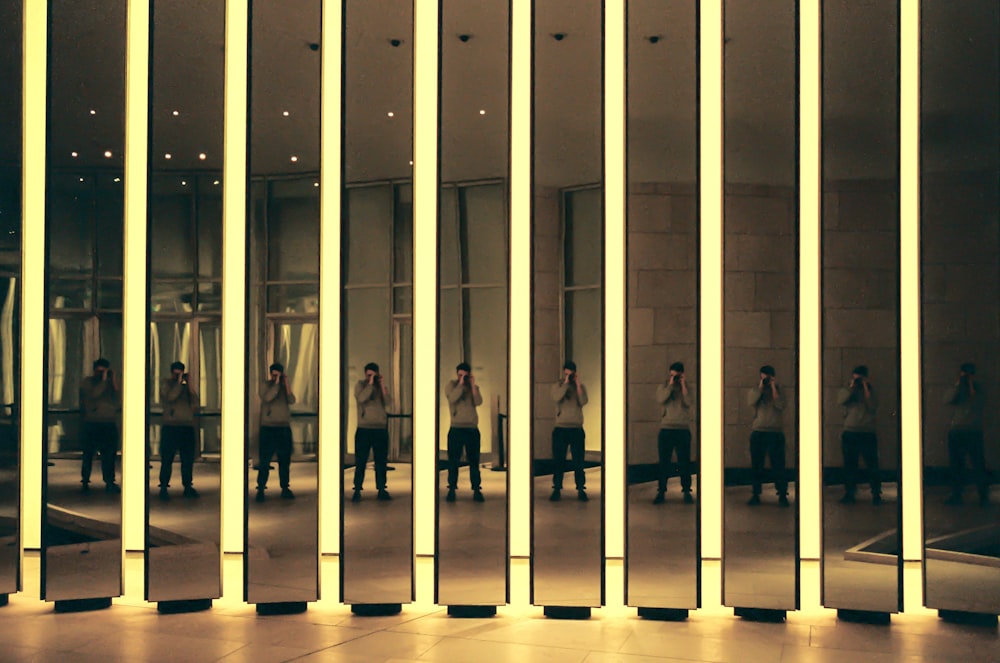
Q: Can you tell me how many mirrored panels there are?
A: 11